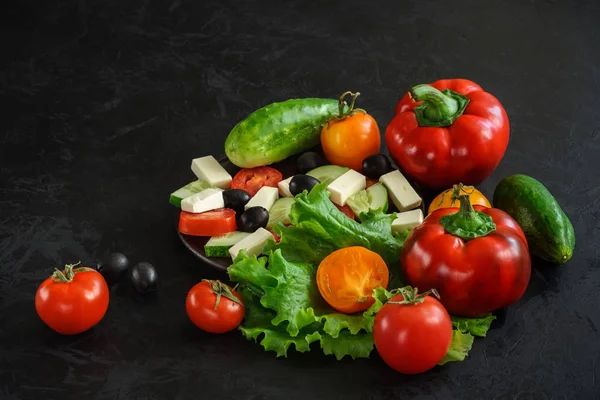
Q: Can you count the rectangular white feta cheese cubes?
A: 8